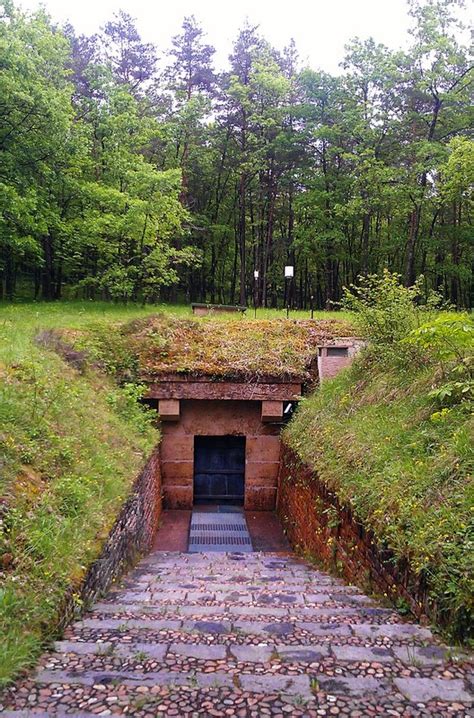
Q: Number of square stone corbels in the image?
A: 2